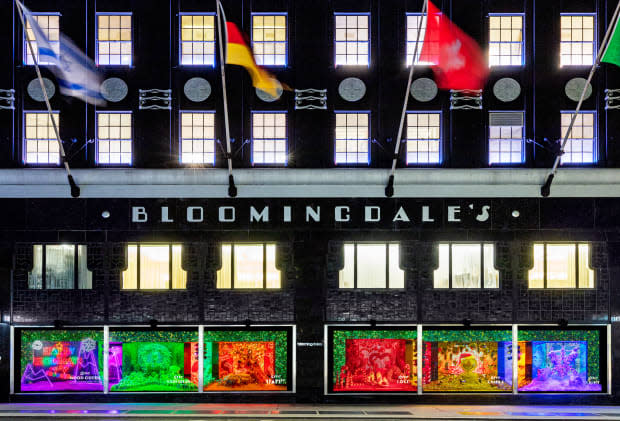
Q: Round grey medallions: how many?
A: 8